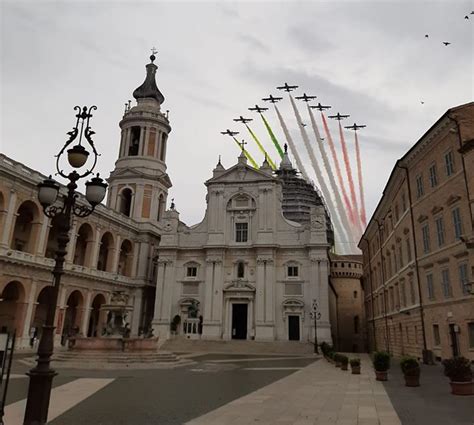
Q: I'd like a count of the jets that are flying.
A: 9